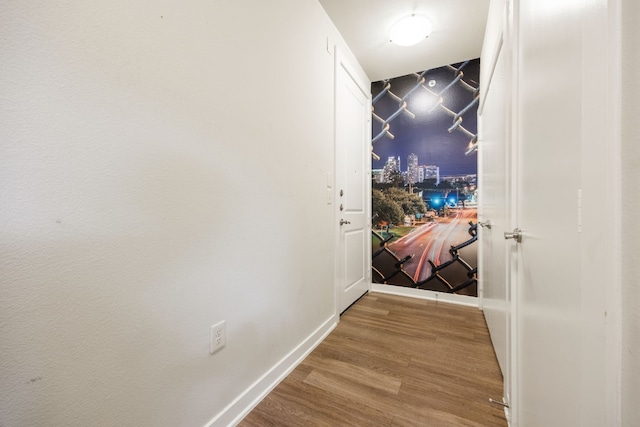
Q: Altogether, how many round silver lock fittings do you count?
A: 2